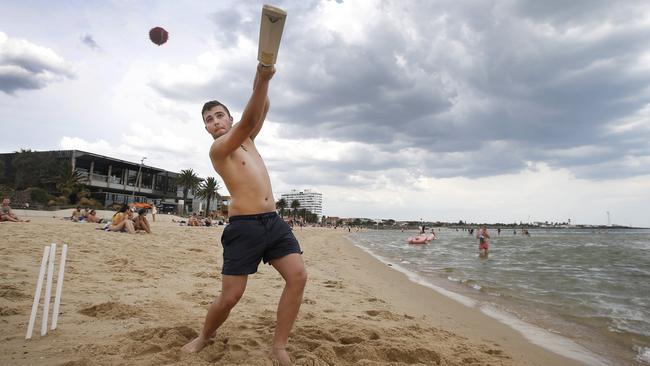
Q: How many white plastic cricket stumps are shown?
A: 3